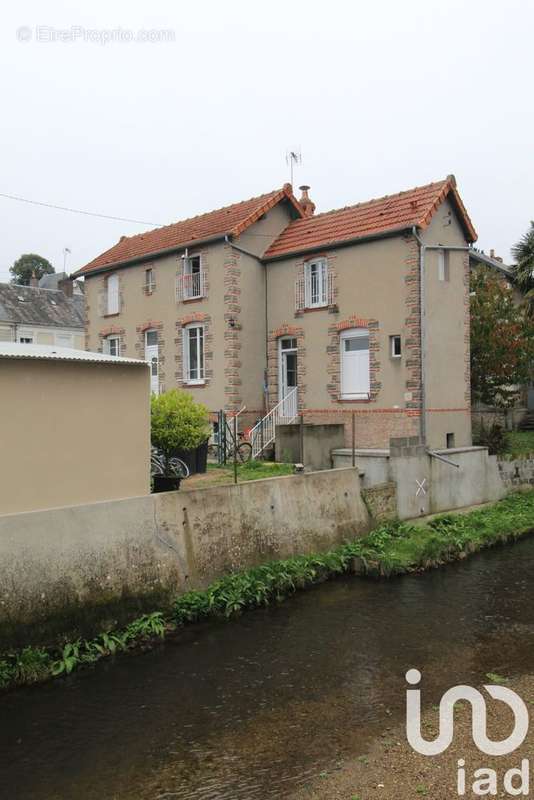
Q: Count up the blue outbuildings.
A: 0